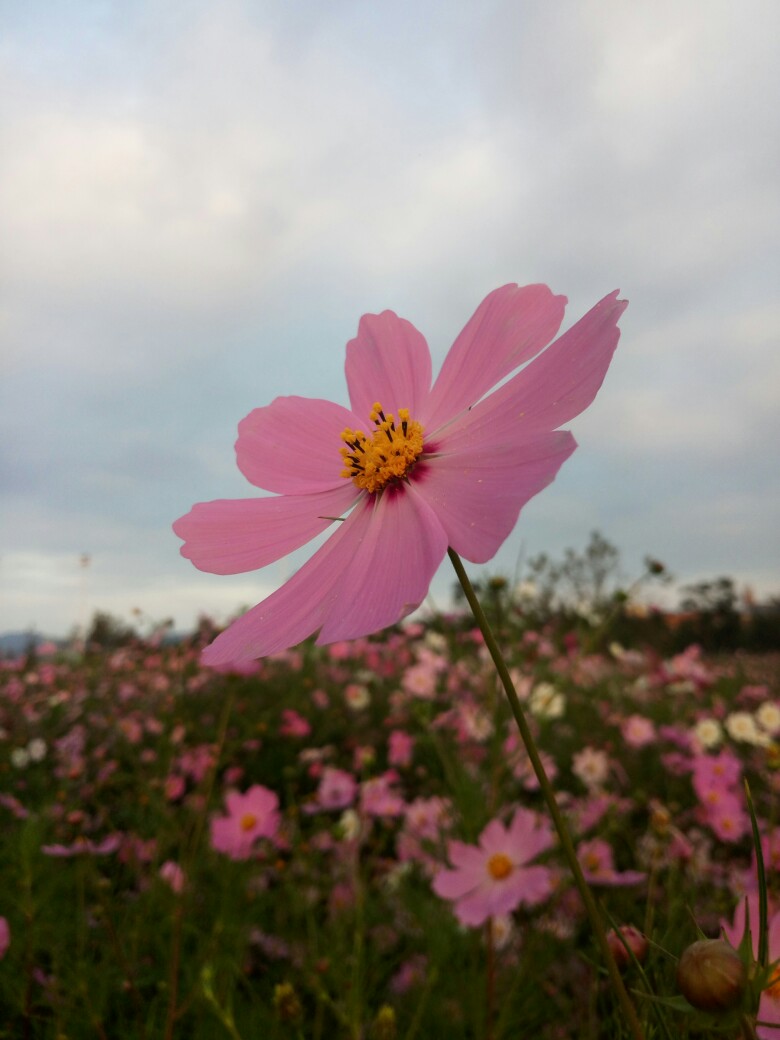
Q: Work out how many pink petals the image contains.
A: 8